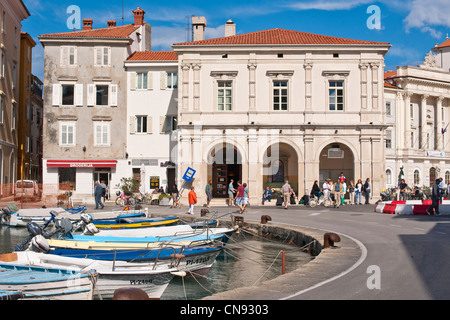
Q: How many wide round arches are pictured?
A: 3